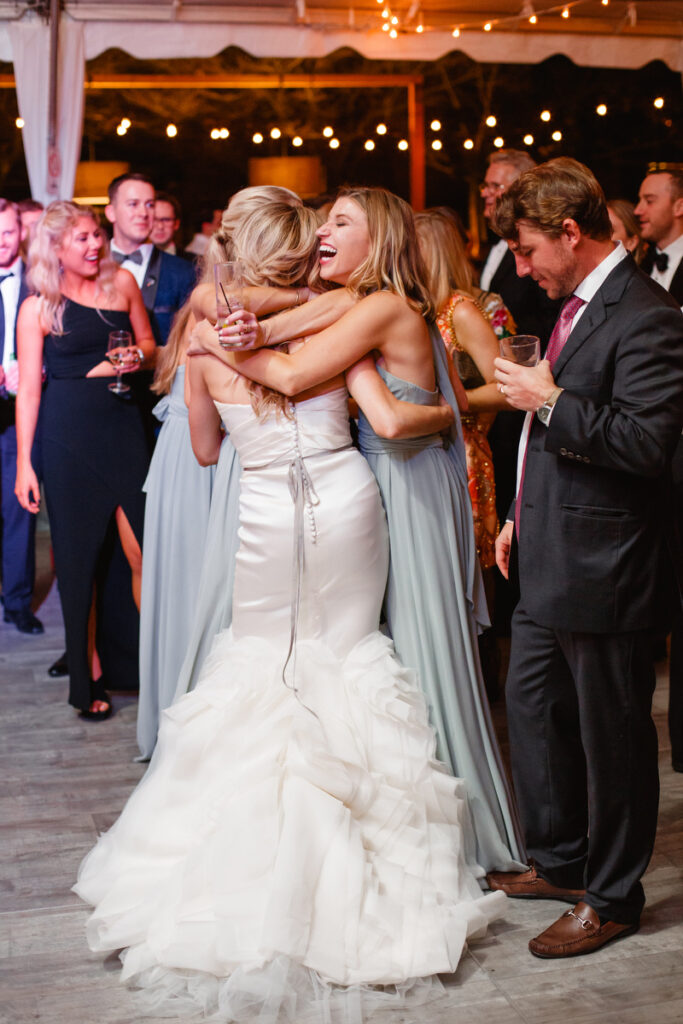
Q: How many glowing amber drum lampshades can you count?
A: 2